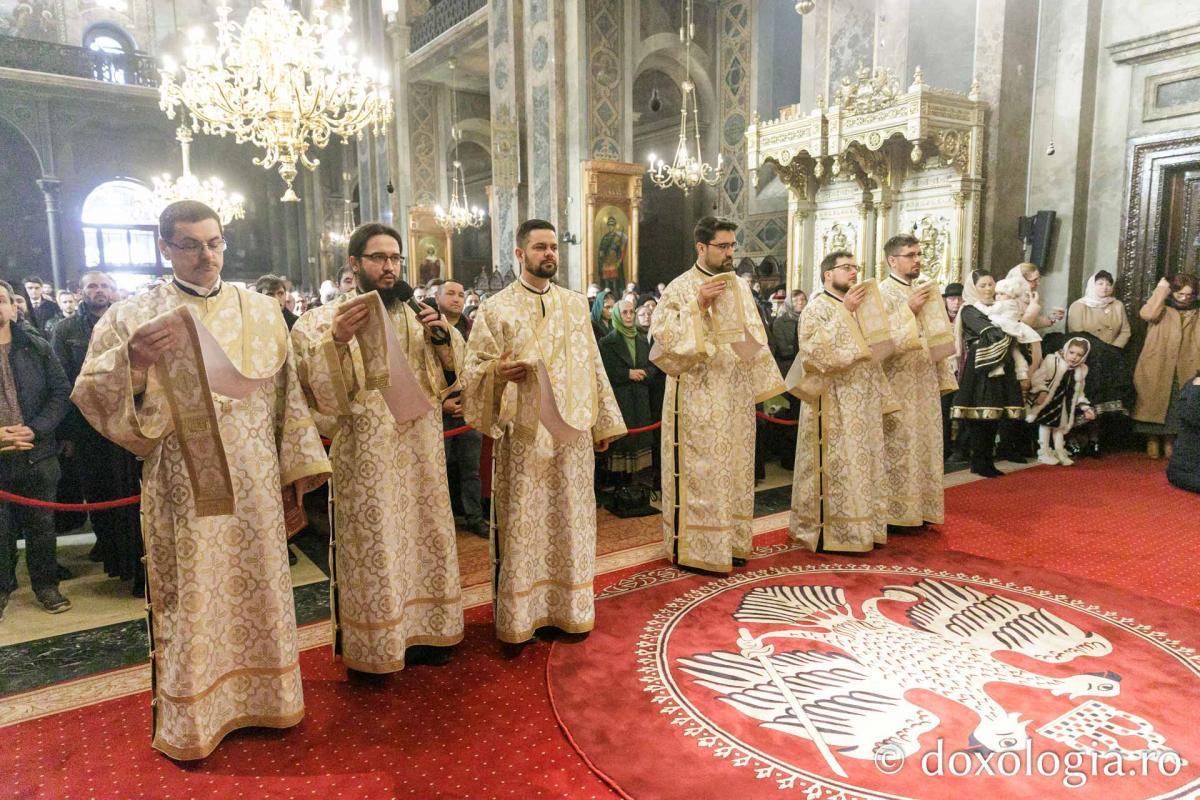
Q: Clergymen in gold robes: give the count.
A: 6